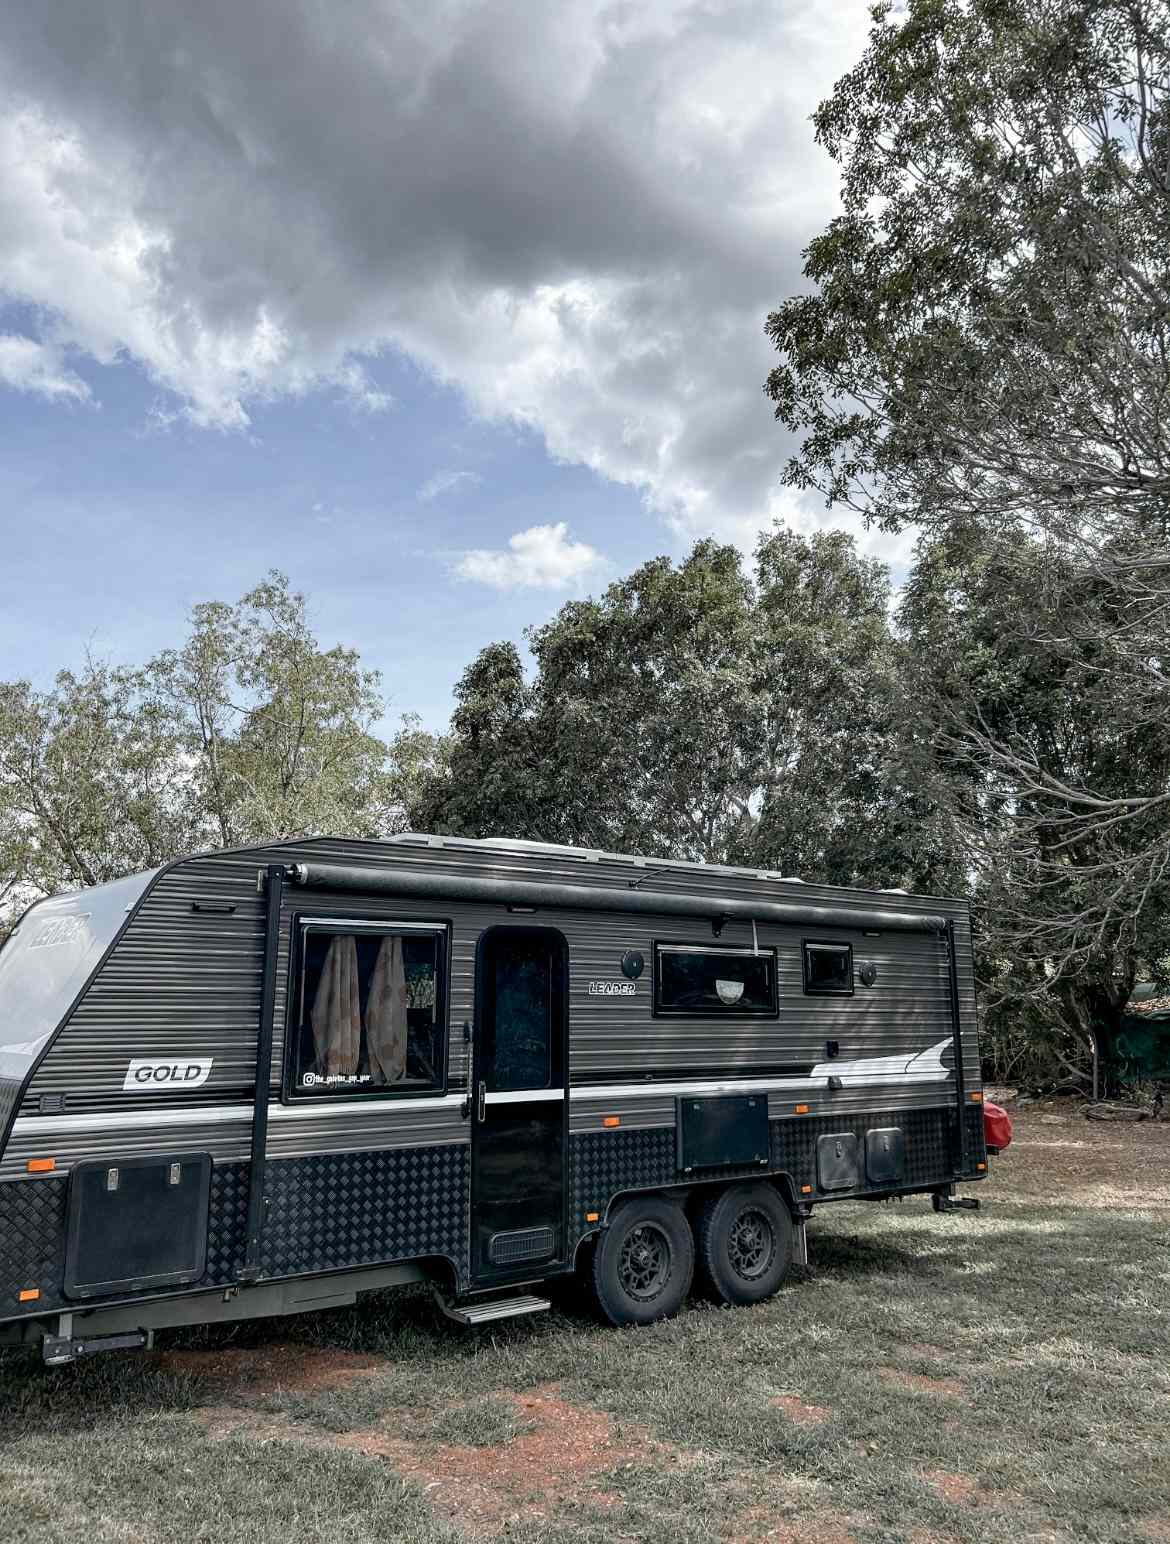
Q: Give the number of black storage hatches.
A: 4